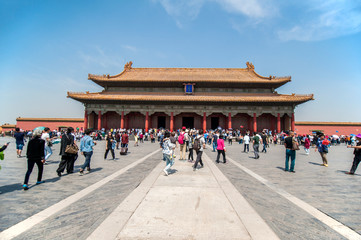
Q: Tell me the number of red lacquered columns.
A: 10